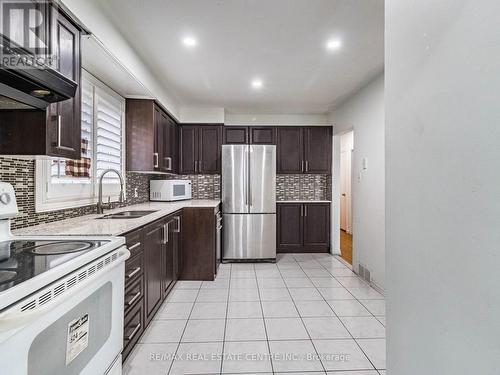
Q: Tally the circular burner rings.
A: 2